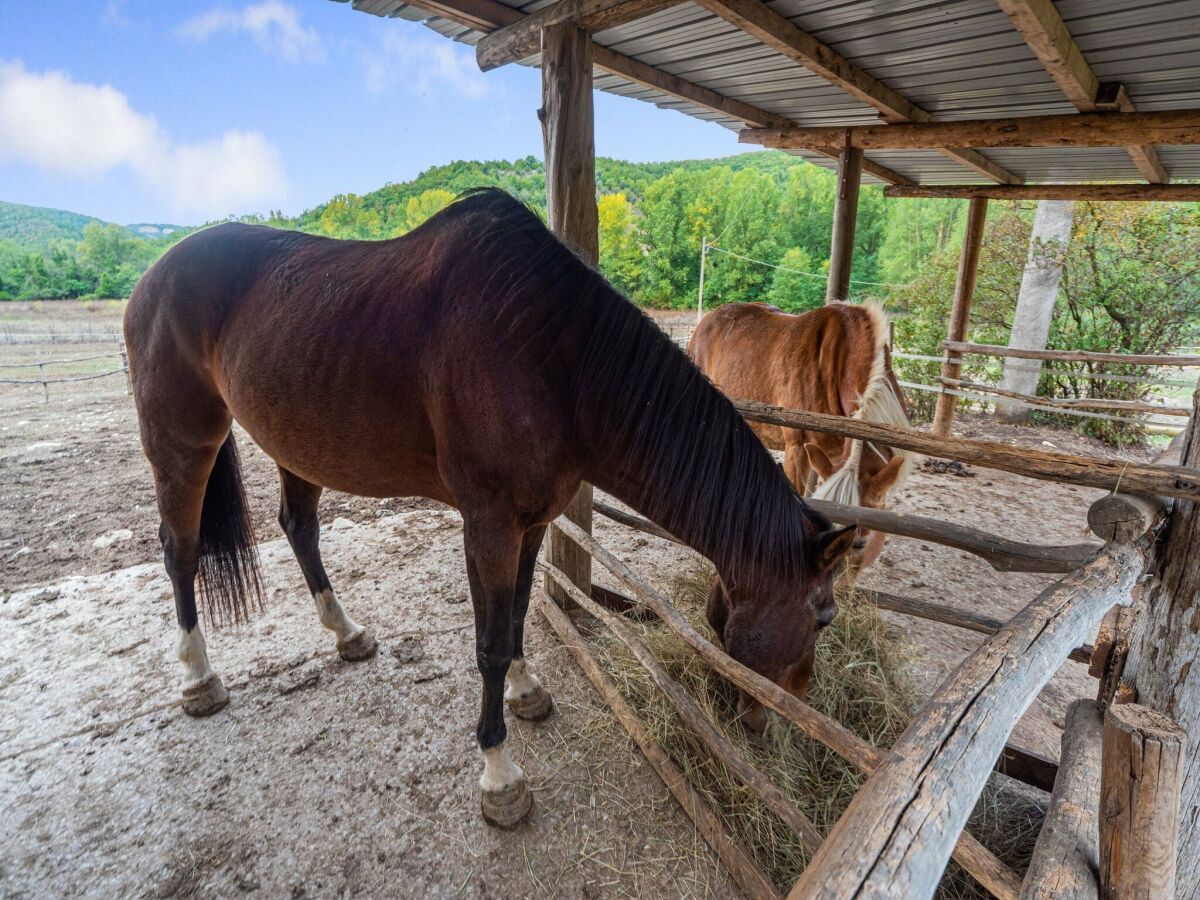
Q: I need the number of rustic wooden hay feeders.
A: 1